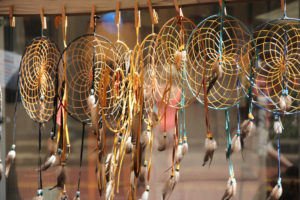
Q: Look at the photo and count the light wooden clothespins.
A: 10